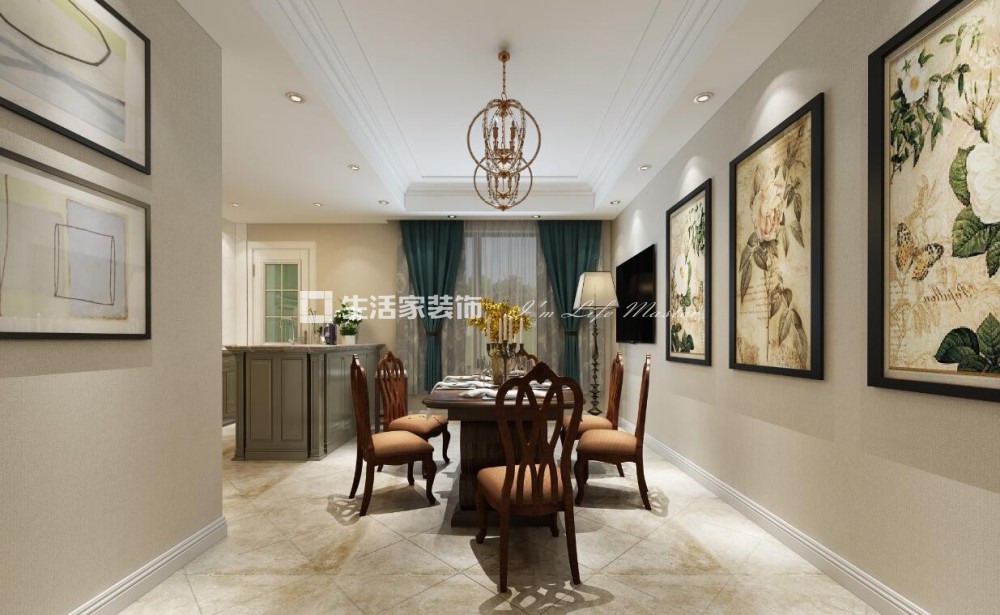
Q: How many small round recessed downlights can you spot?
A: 10